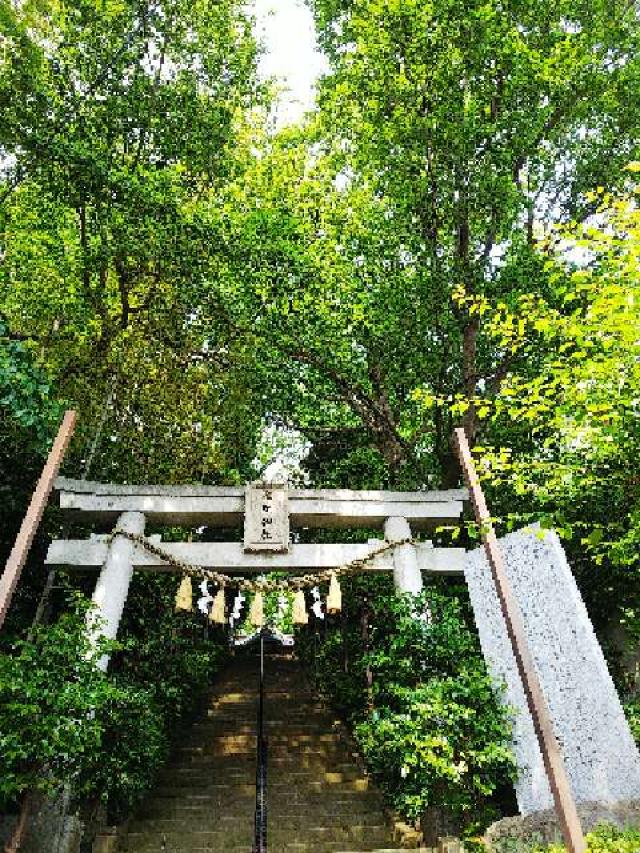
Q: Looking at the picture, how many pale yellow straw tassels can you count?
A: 5